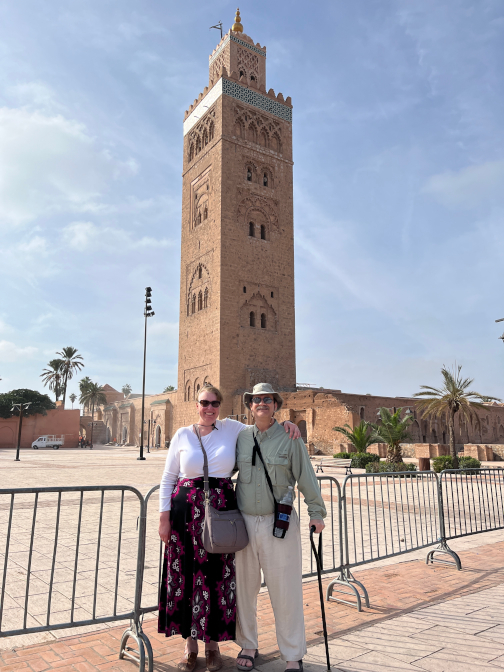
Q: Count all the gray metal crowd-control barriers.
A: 4